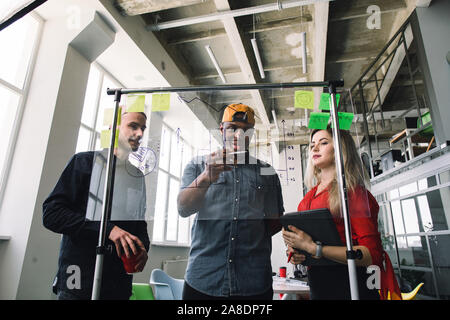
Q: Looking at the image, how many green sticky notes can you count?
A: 3